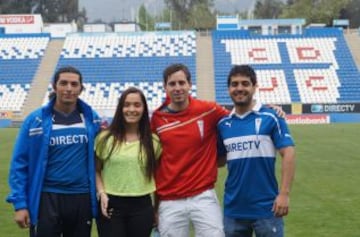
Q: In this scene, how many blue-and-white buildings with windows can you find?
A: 1